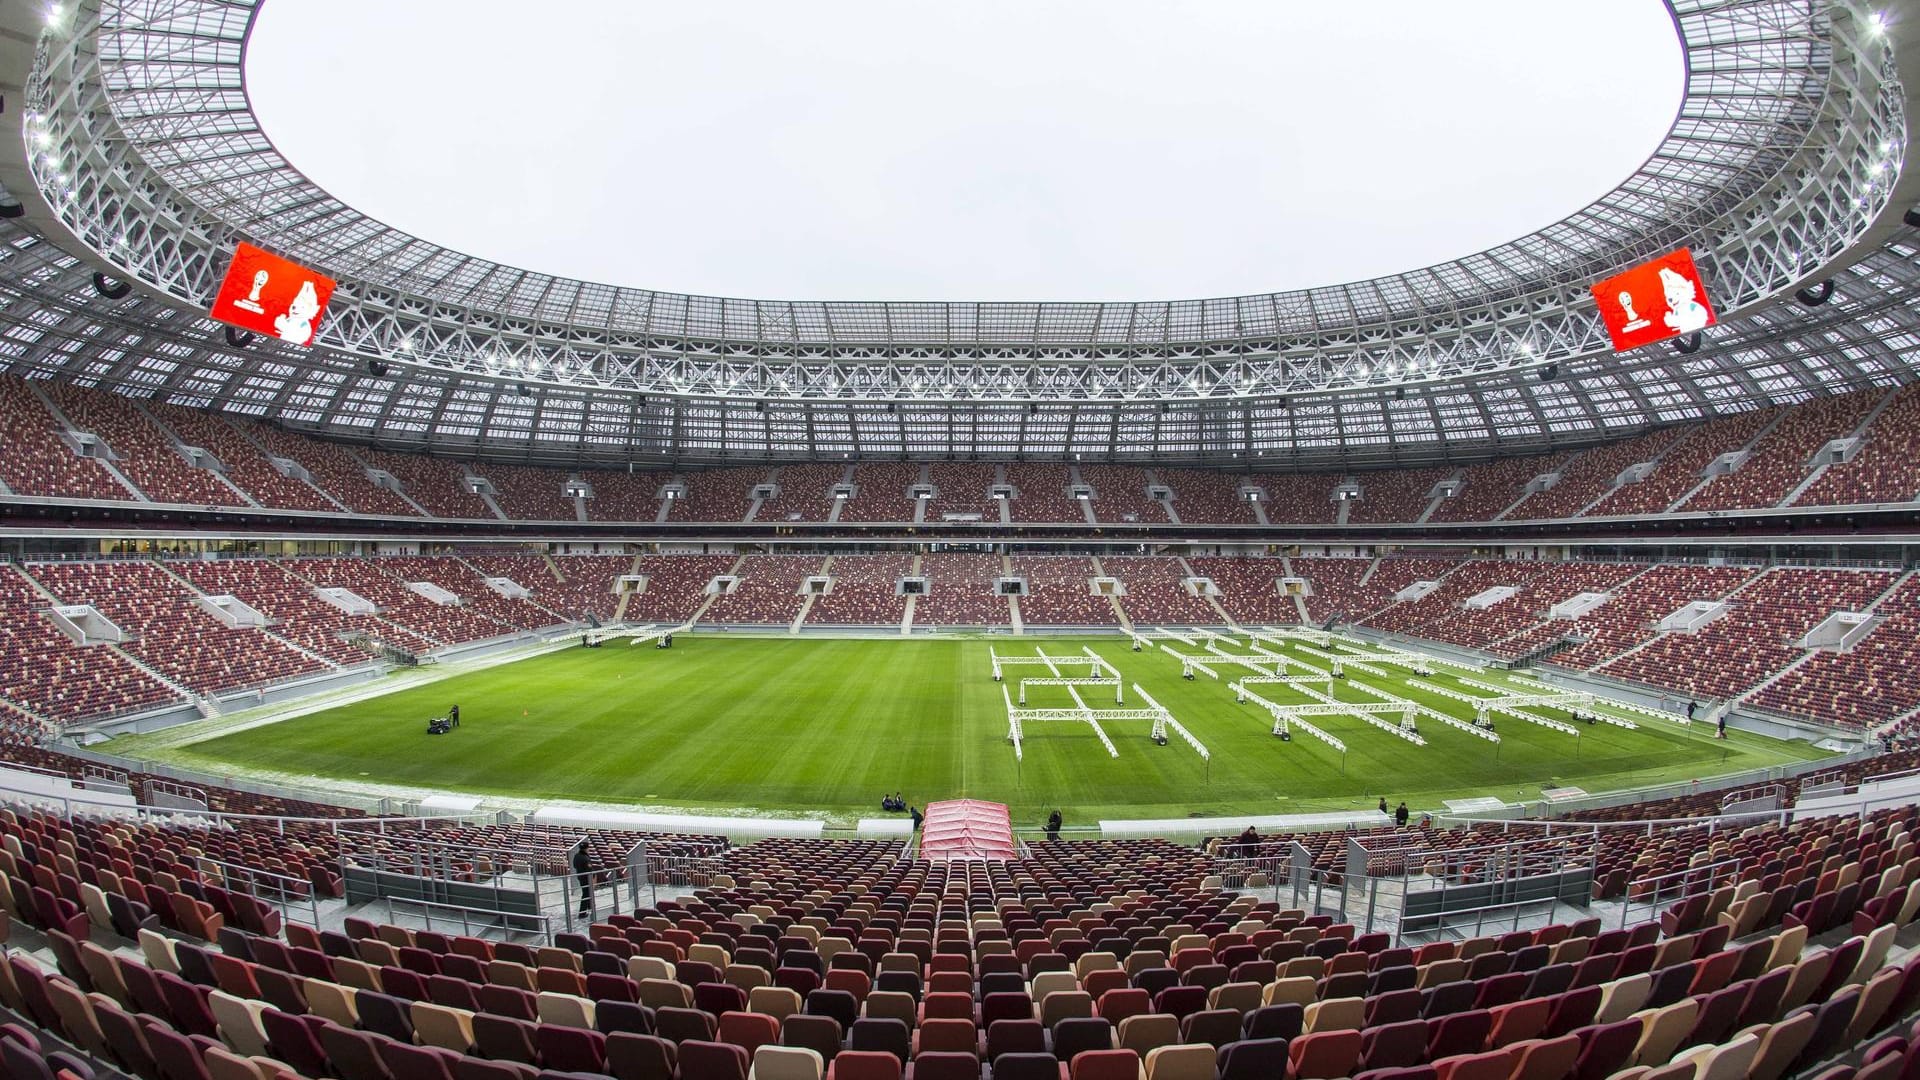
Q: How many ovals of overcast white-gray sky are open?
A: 1